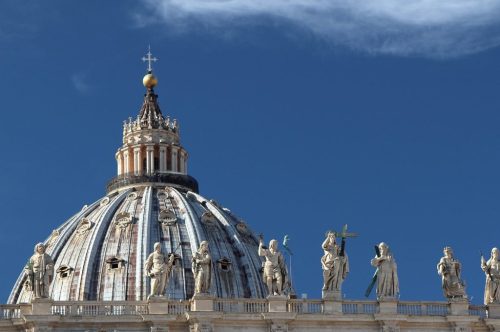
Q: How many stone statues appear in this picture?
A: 8